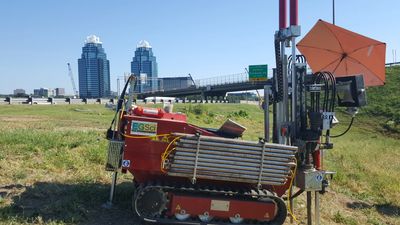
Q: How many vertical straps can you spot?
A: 2